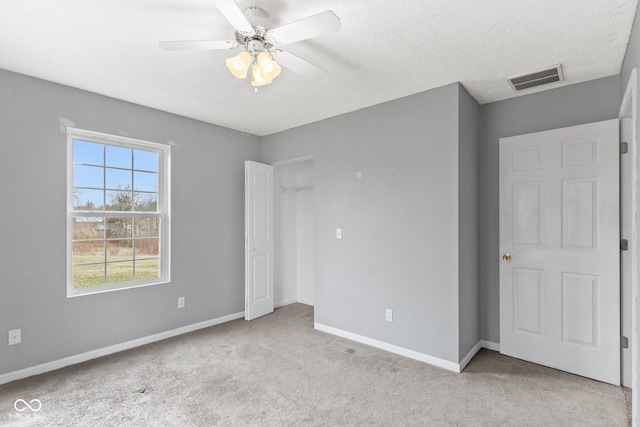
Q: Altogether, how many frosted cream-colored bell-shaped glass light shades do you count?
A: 3